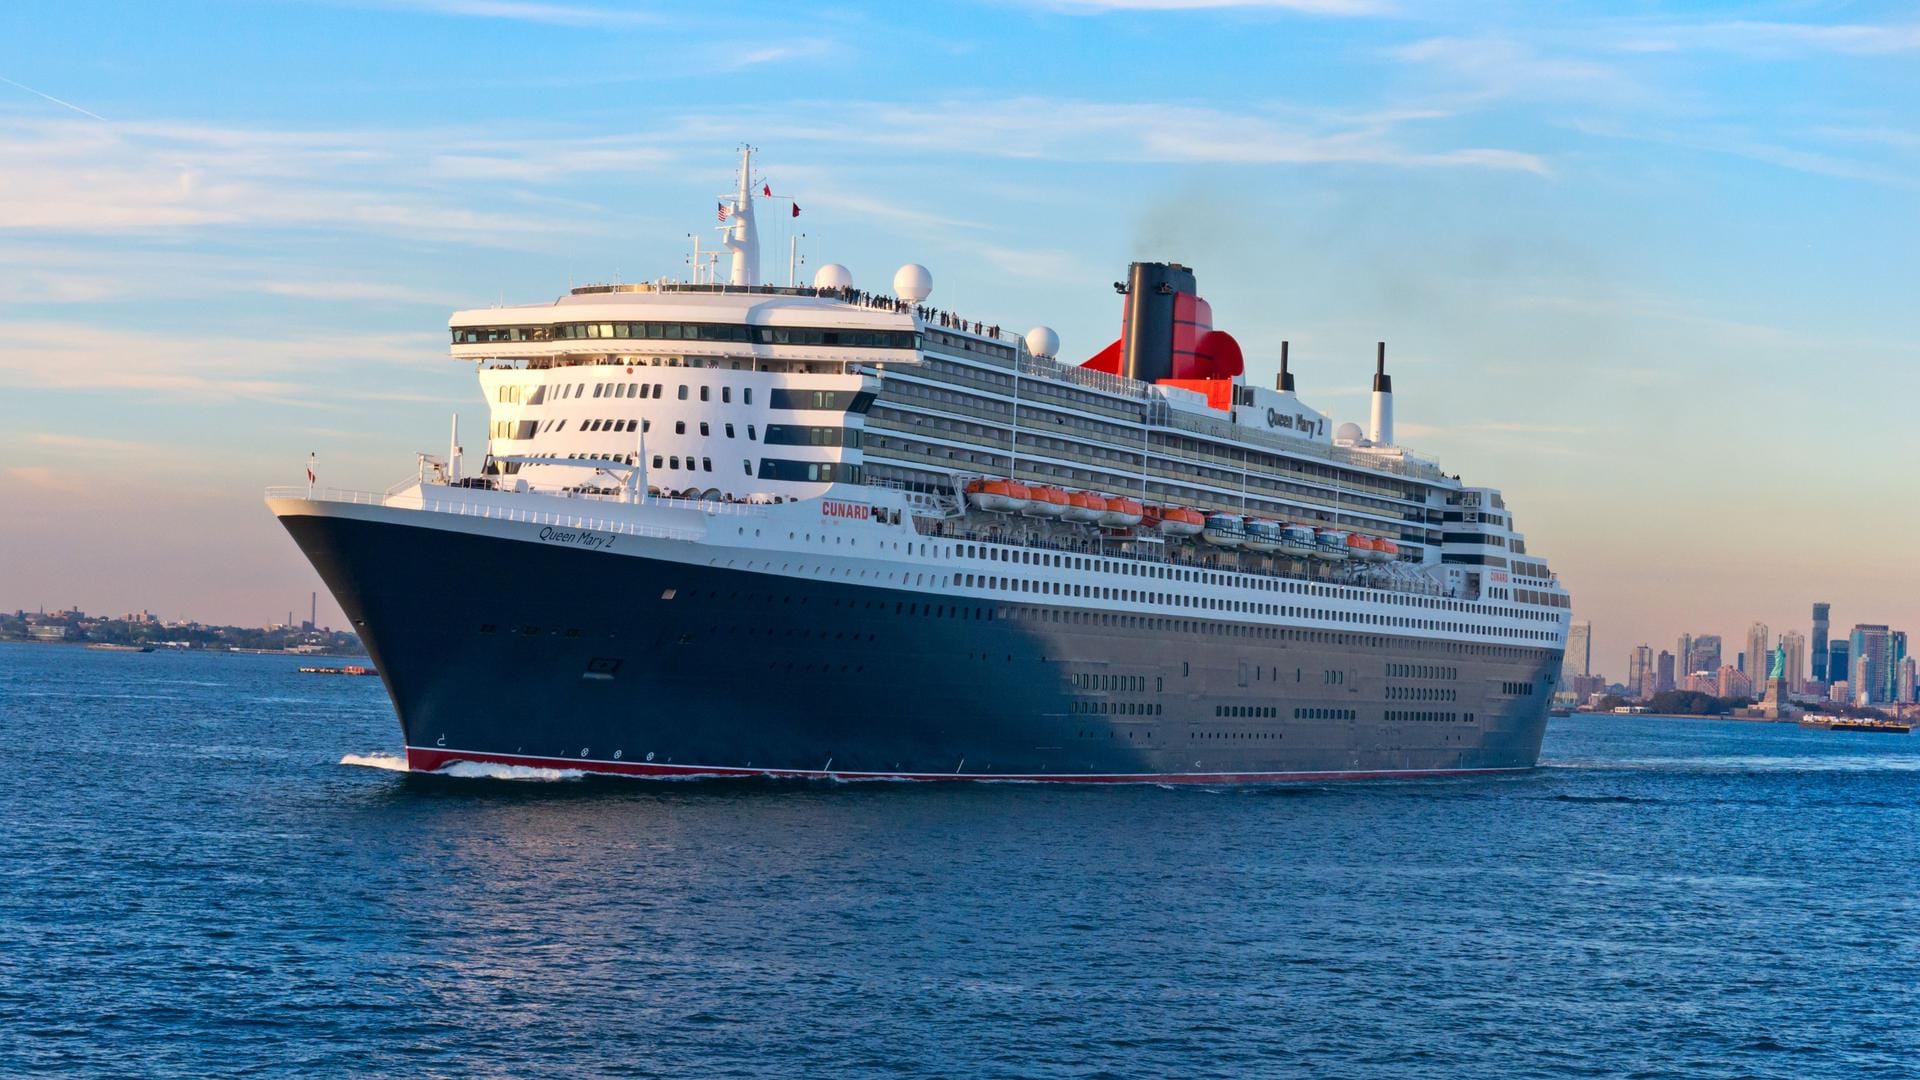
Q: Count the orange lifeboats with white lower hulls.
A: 7